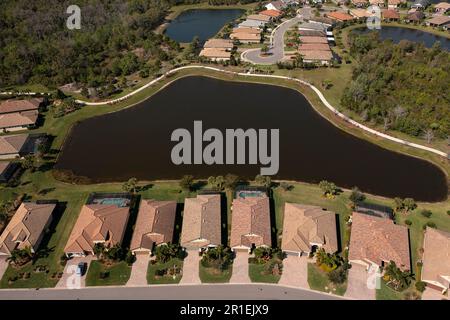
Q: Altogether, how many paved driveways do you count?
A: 8